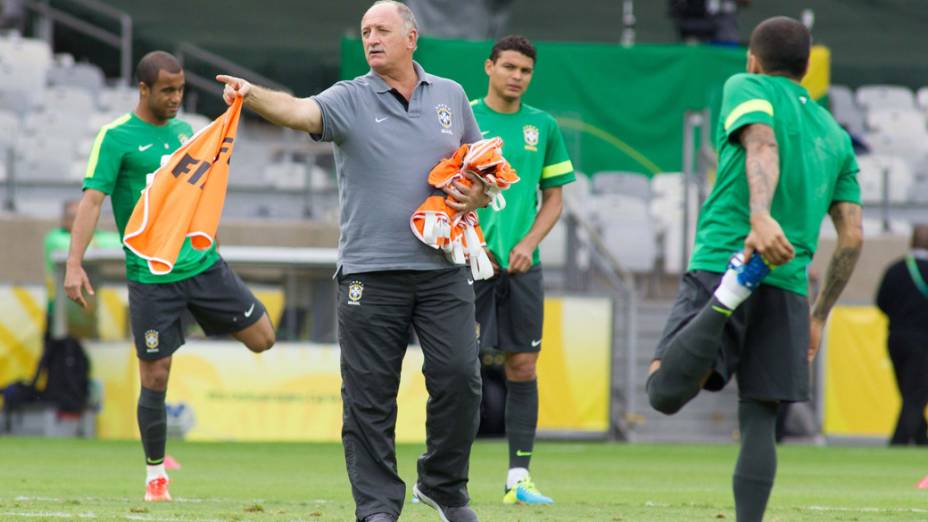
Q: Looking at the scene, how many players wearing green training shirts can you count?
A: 3